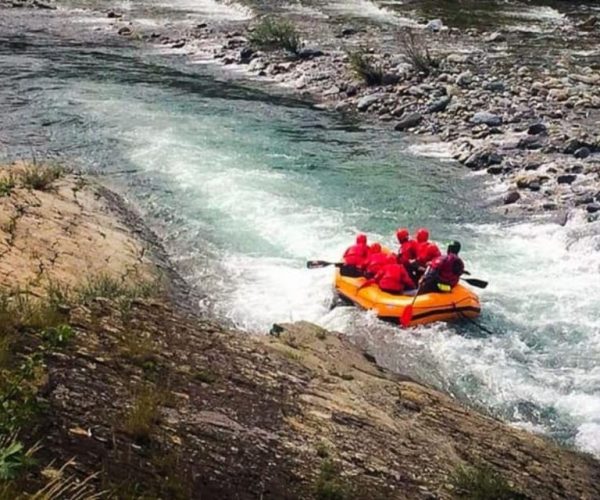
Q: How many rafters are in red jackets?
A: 5